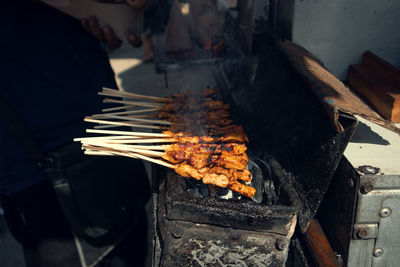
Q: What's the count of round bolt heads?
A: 6